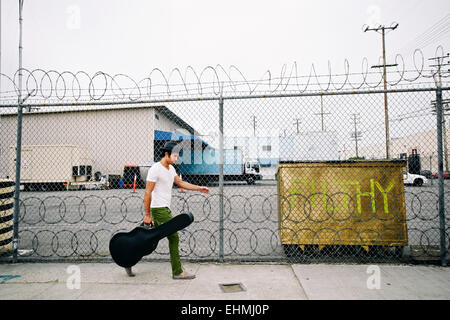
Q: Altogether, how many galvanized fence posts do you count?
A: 3